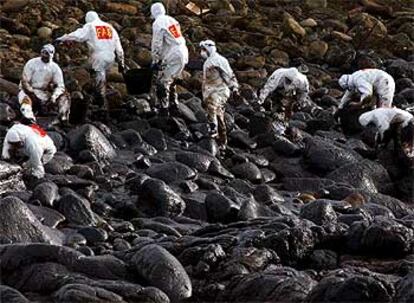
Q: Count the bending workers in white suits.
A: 4